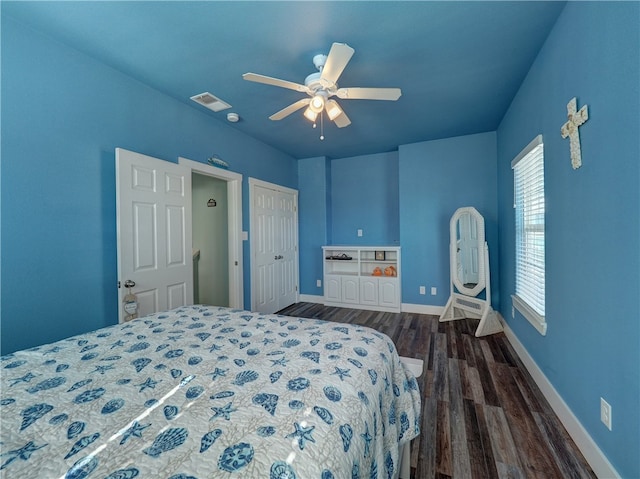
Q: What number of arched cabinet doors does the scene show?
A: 4